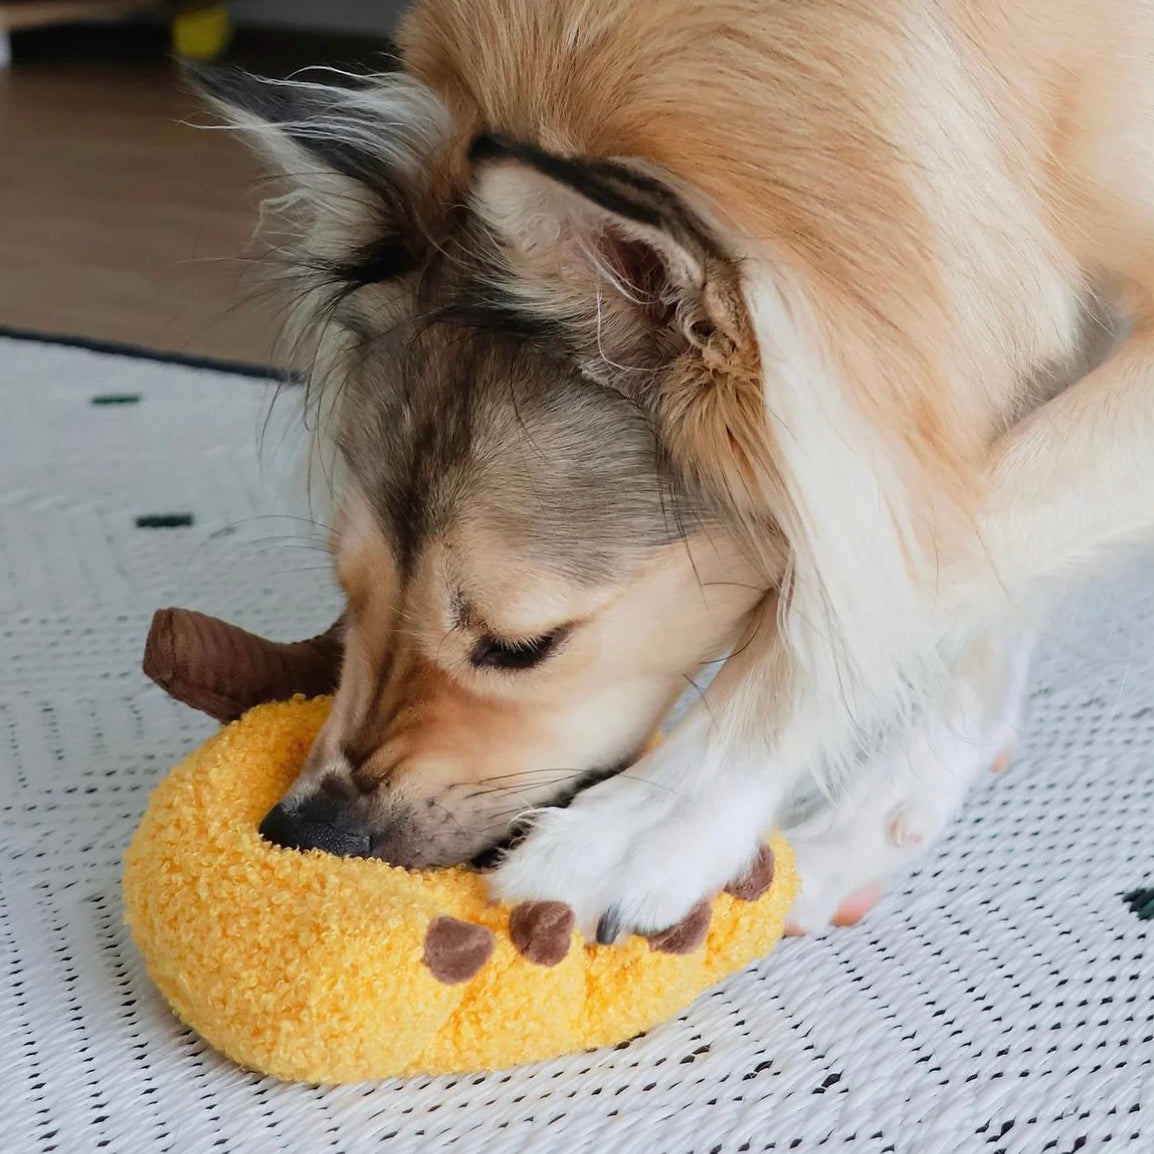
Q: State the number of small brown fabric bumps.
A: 4